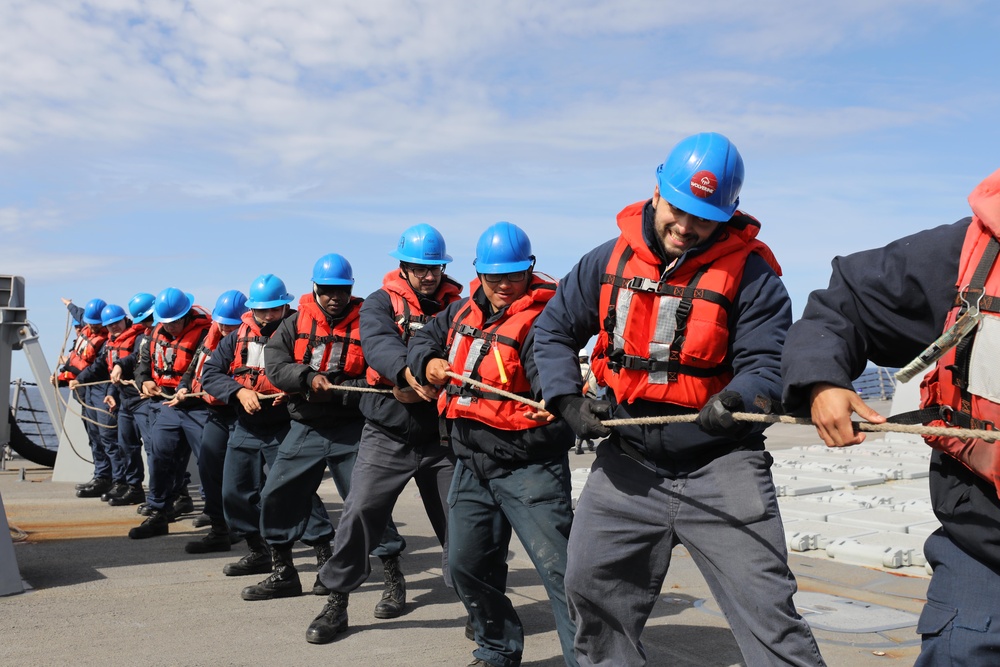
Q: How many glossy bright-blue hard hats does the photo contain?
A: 11